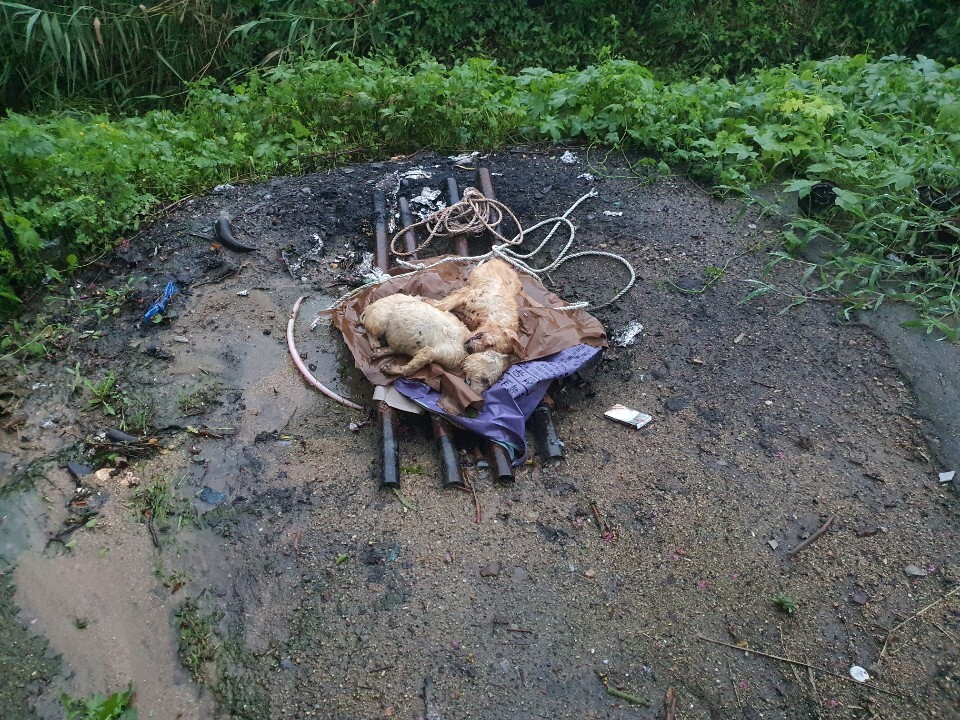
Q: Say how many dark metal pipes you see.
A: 4